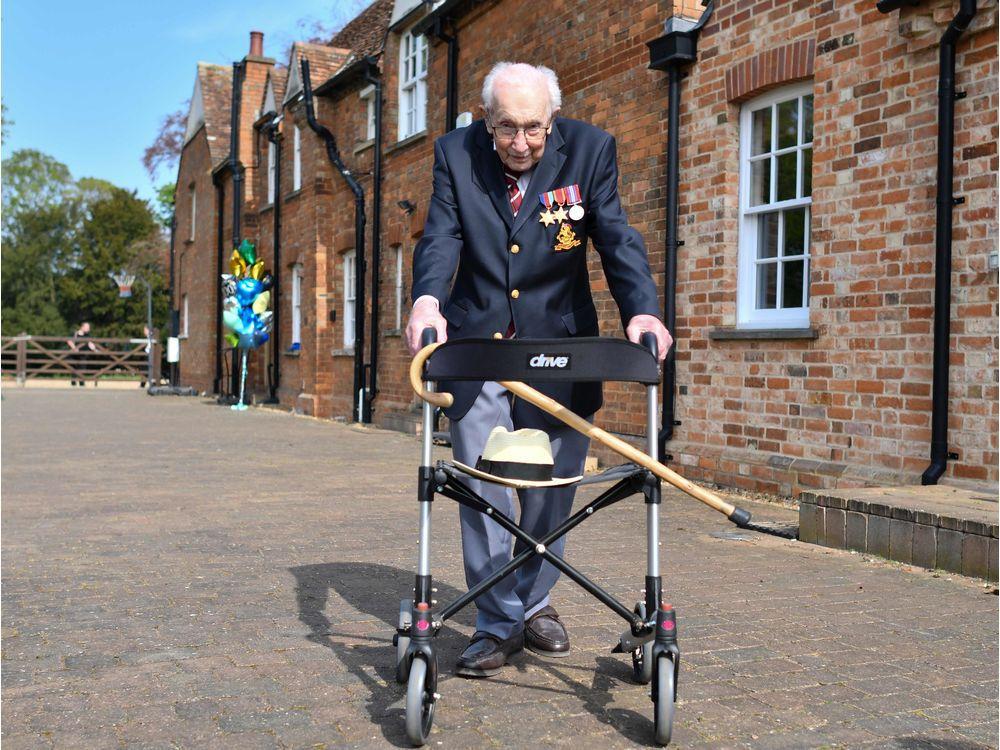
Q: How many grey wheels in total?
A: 4